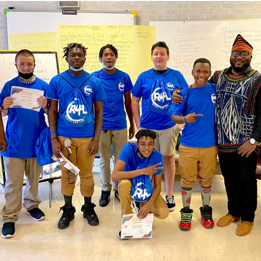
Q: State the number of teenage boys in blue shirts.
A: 6